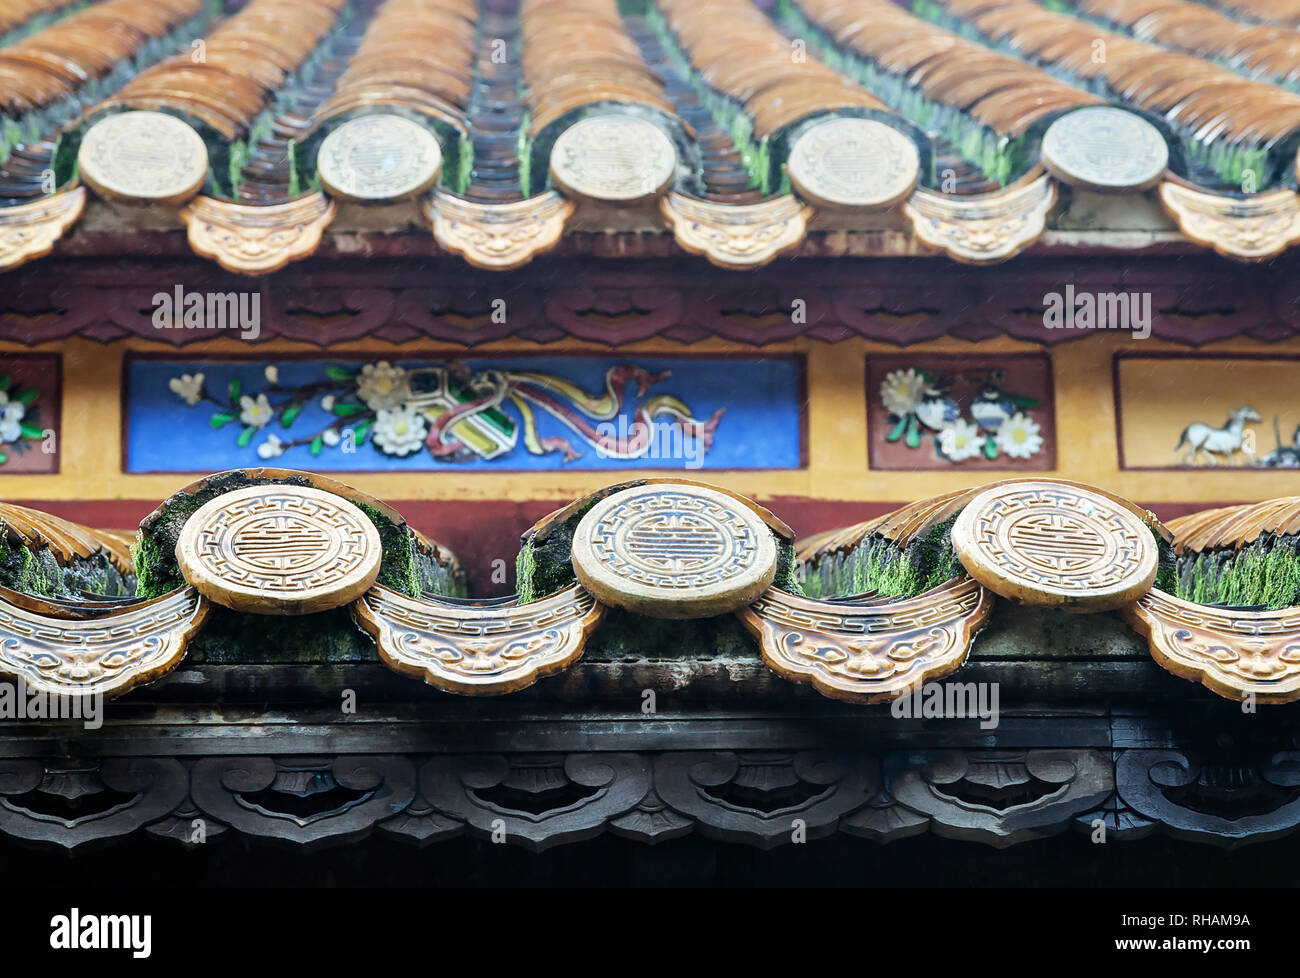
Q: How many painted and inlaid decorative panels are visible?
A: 4